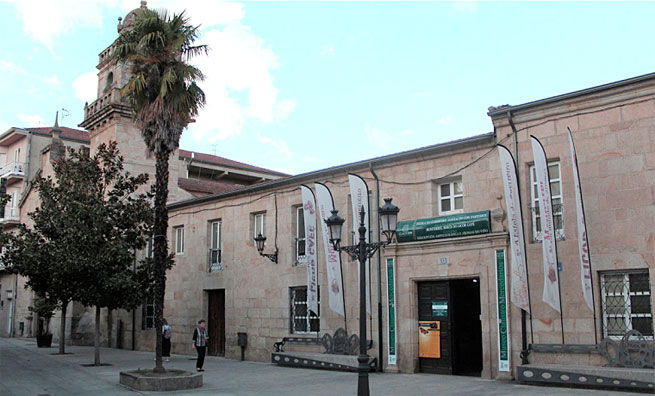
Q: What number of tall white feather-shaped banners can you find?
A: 6